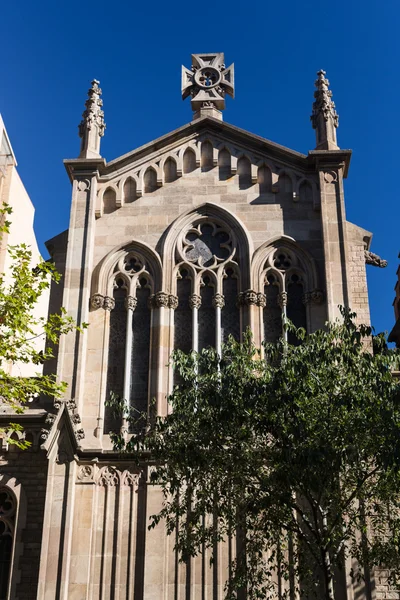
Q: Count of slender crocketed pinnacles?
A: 2